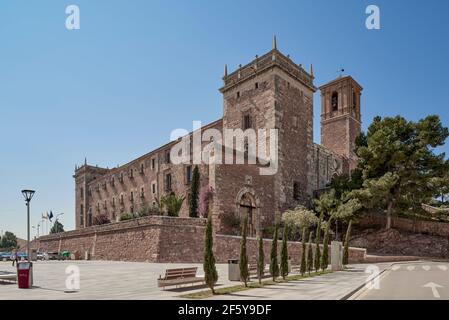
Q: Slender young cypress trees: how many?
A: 10